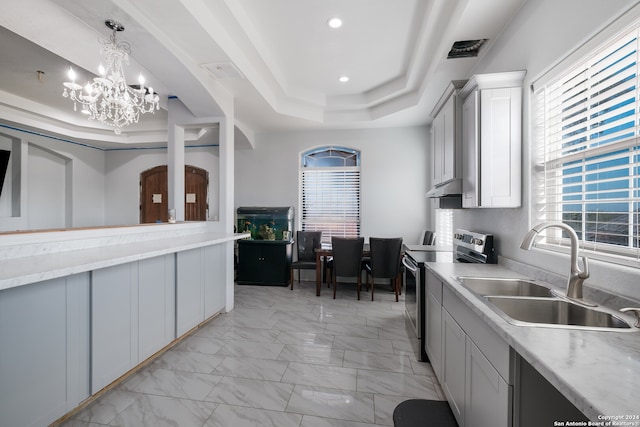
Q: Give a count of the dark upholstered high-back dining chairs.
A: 4